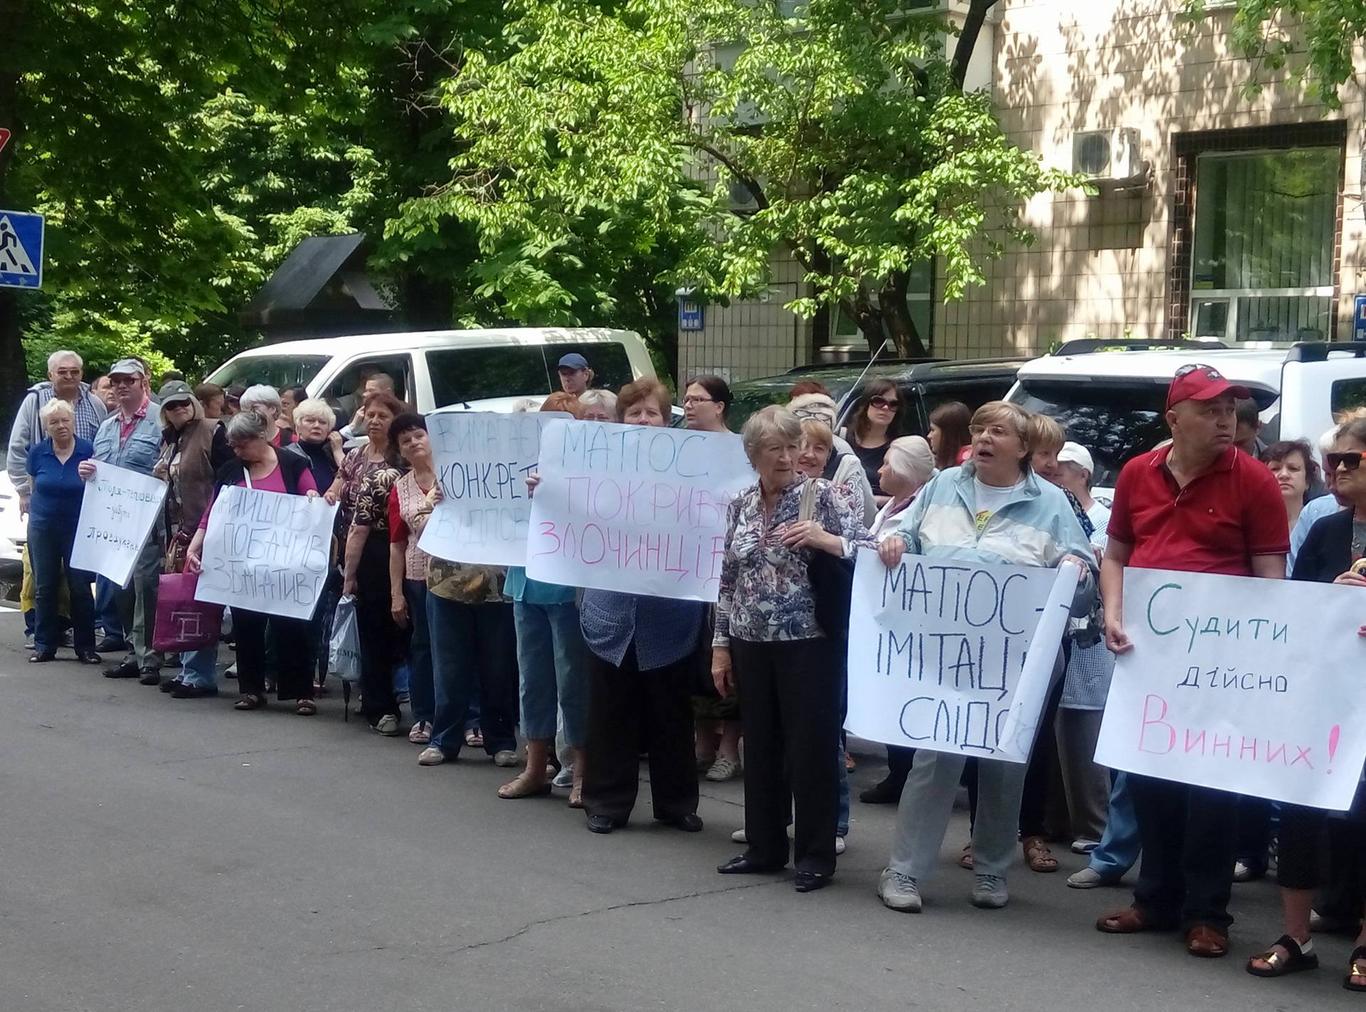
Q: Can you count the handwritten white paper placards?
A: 6